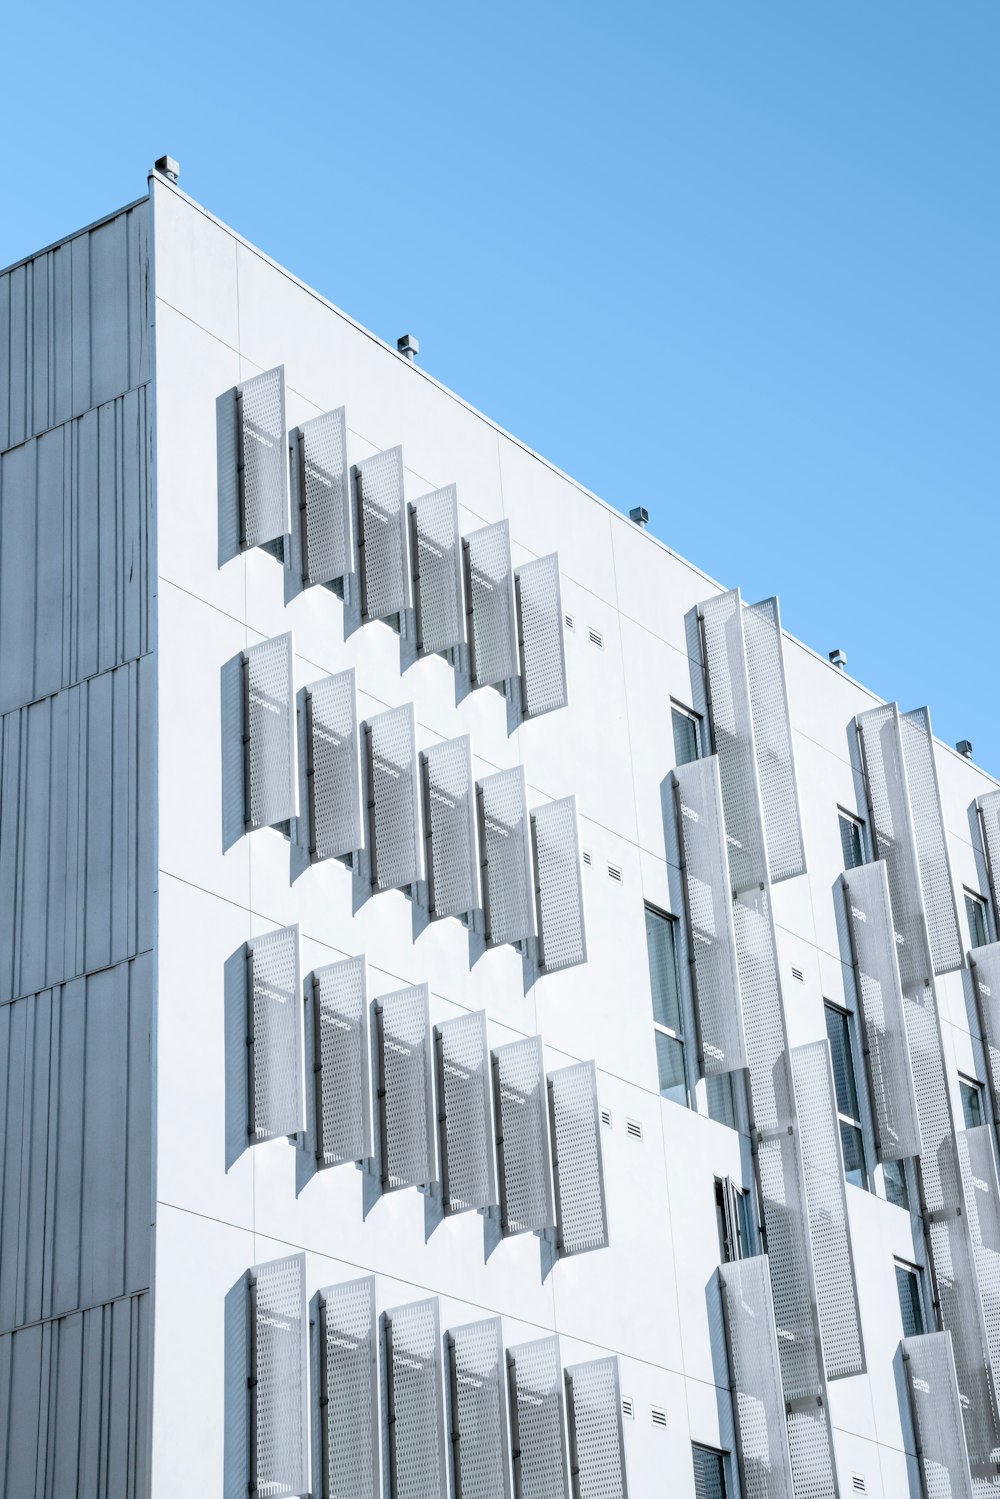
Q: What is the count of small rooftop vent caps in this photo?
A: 5